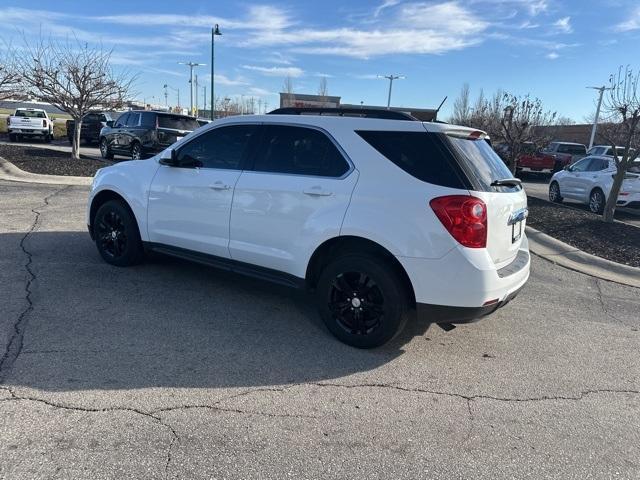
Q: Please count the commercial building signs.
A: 1